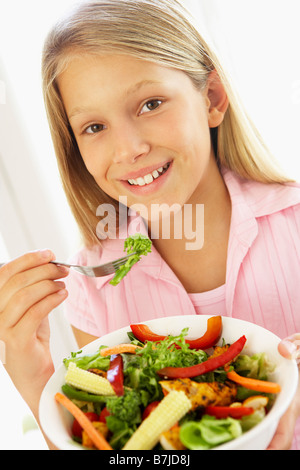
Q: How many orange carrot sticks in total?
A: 3